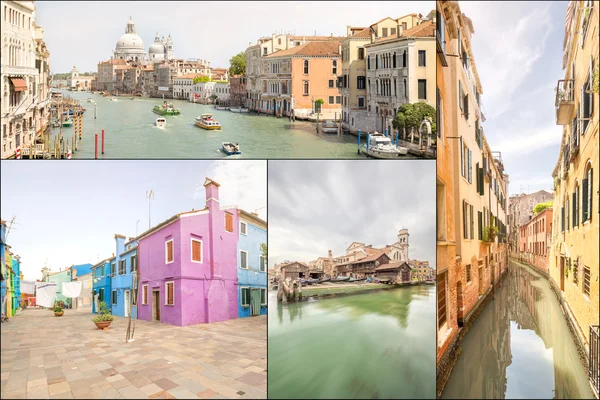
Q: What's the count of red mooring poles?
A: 2